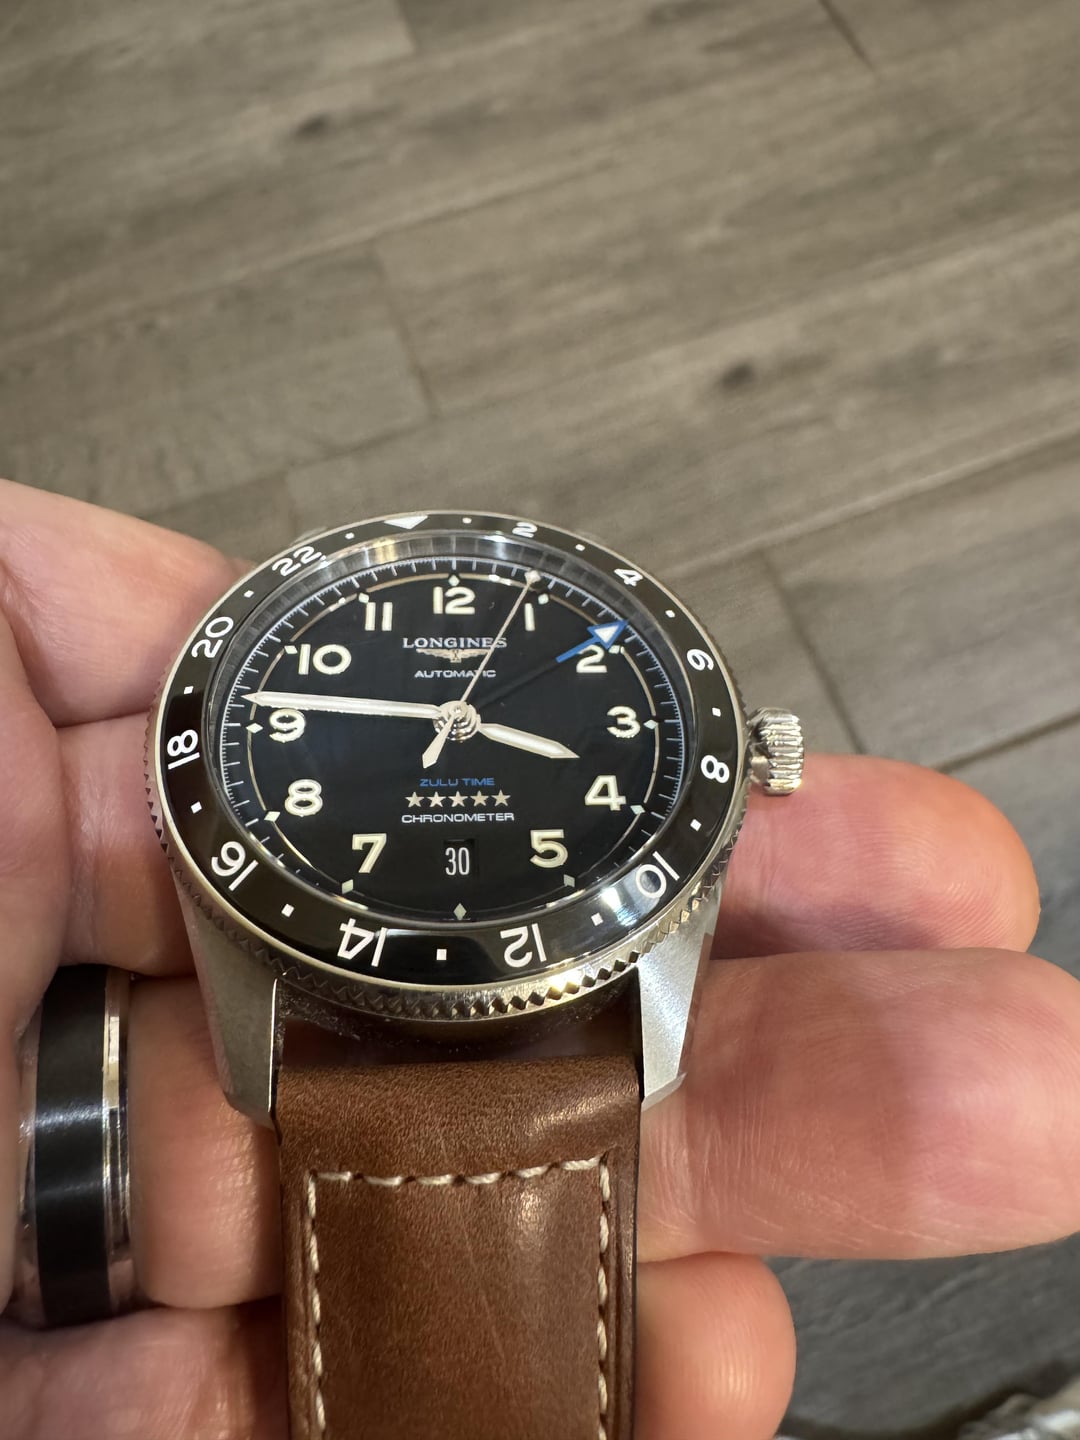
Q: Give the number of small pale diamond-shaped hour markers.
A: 12